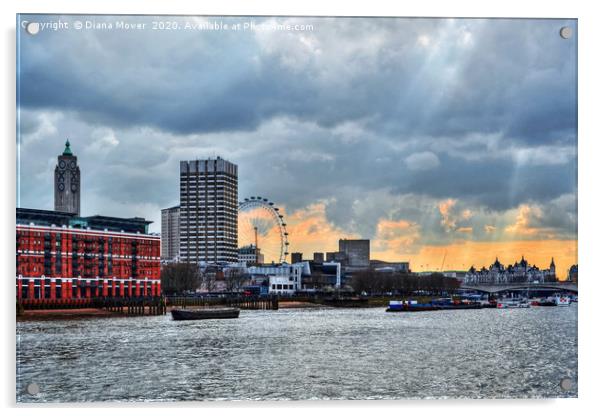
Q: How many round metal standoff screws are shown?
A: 4